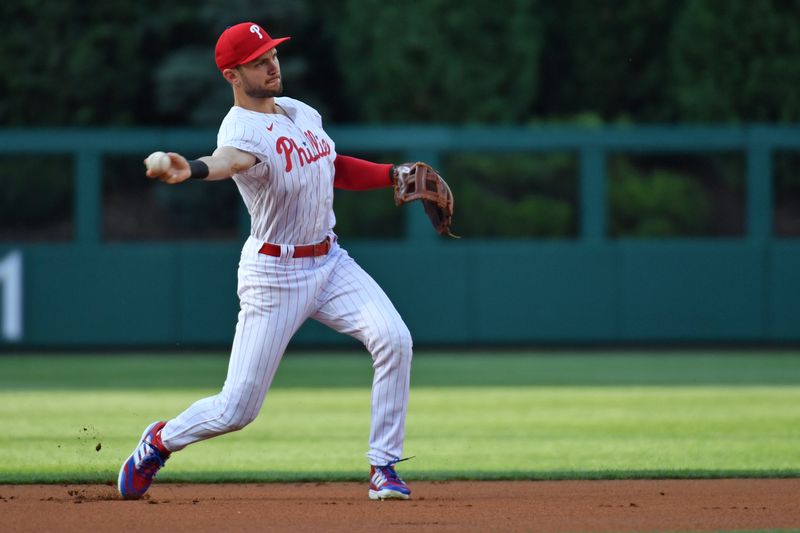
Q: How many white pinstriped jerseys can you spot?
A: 1